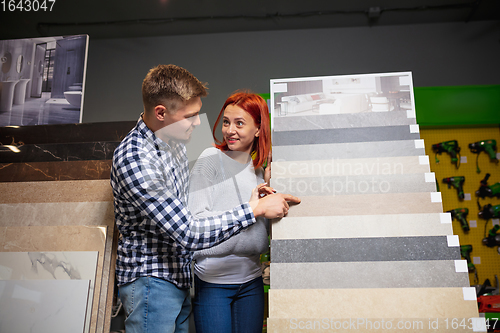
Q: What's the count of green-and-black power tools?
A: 8